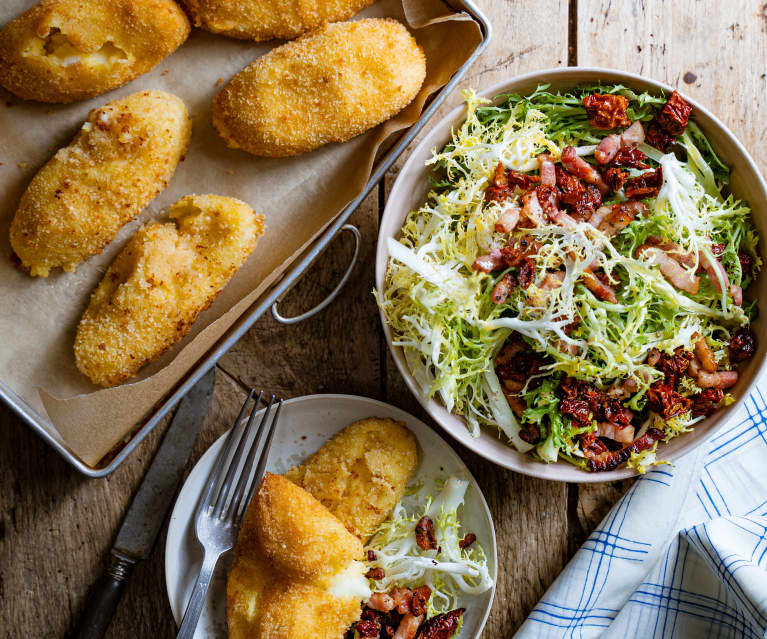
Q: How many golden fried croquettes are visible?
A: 7